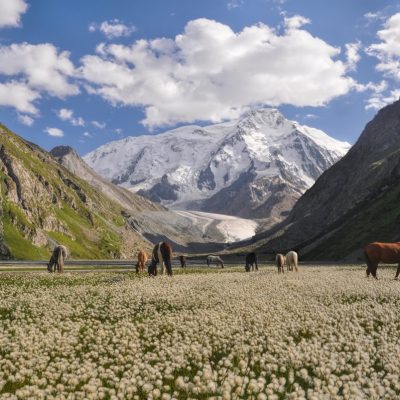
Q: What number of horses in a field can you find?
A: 9